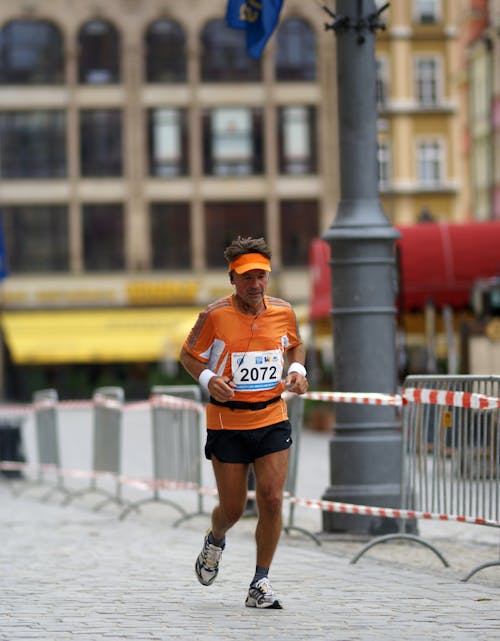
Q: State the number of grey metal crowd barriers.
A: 5